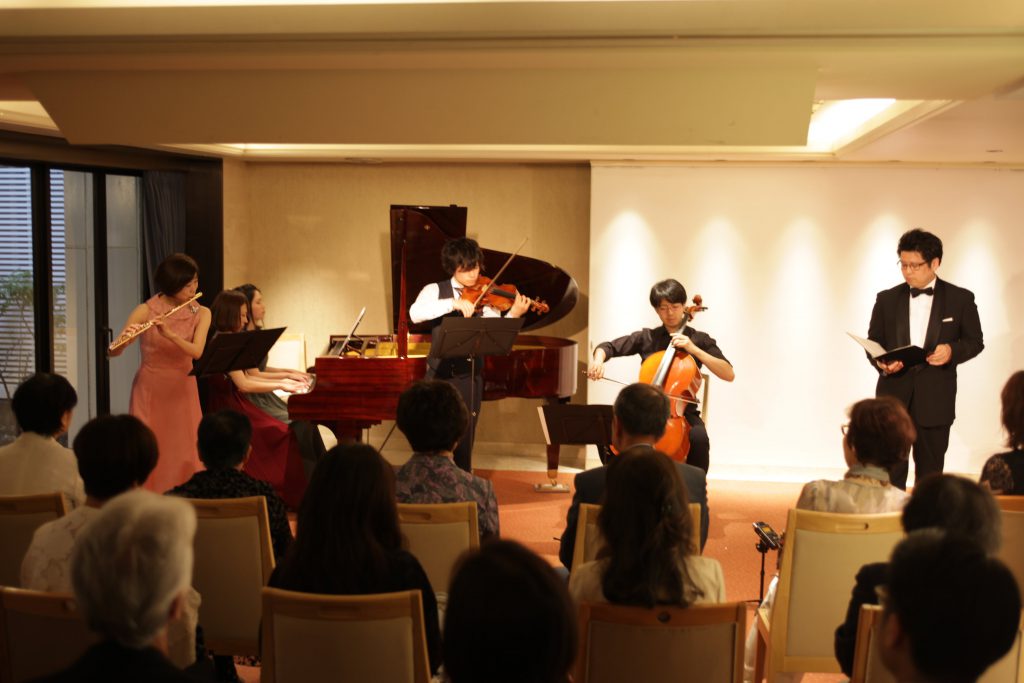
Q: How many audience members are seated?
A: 13